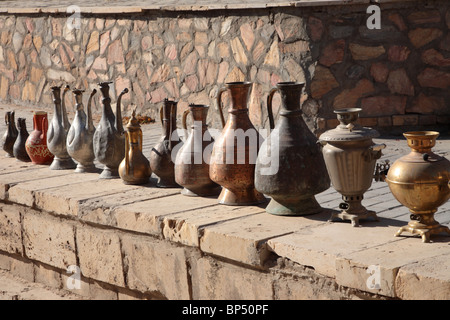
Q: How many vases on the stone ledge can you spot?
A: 13